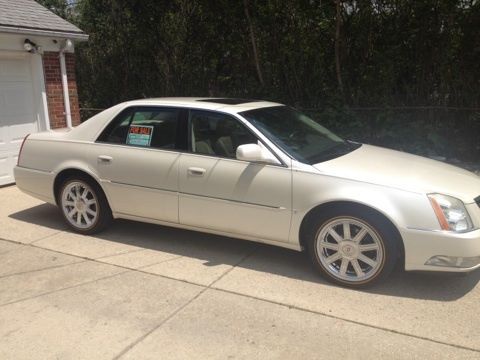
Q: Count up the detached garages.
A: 1